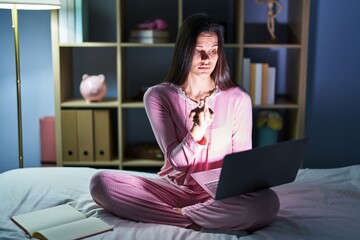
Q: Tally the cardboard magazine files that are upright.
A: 3